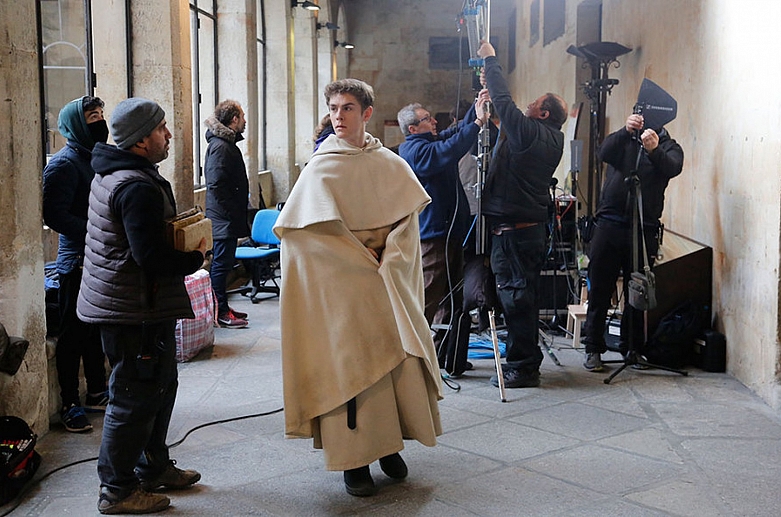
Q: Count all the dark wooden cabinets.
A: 1